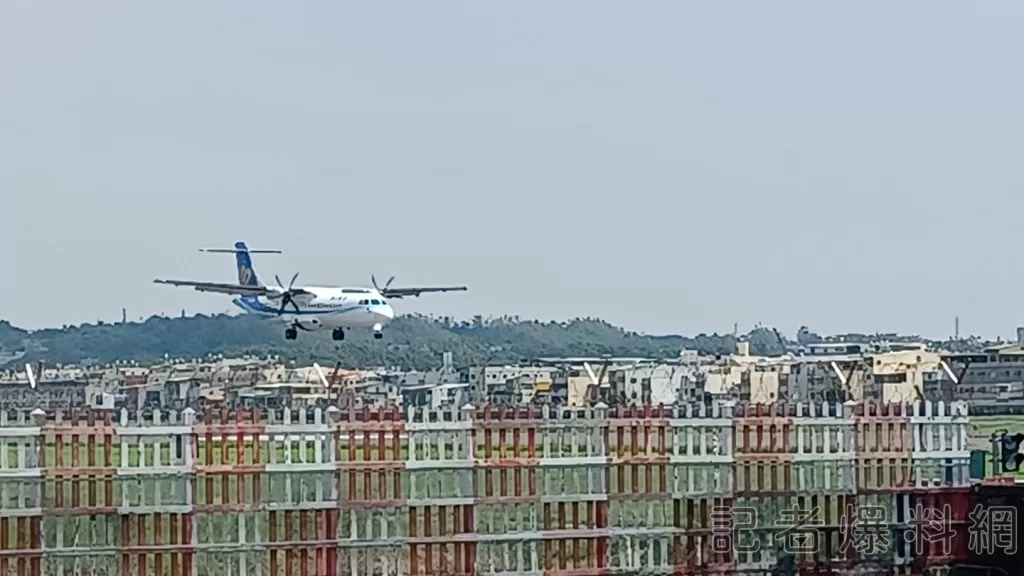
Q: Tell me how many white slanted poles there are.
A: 5